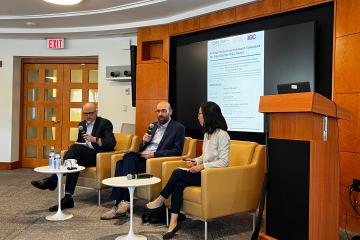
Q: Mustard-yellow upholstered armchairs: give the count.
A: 3